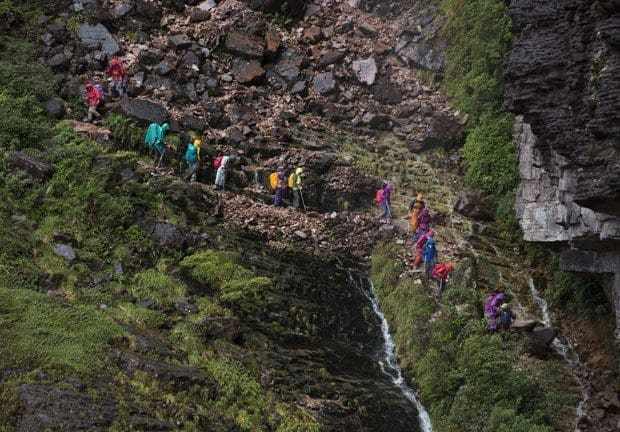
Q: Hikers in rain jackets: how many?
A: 15